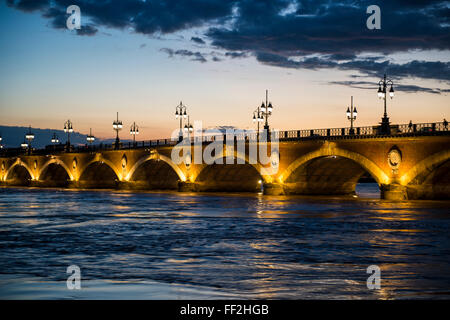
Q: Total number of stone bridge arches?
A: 7